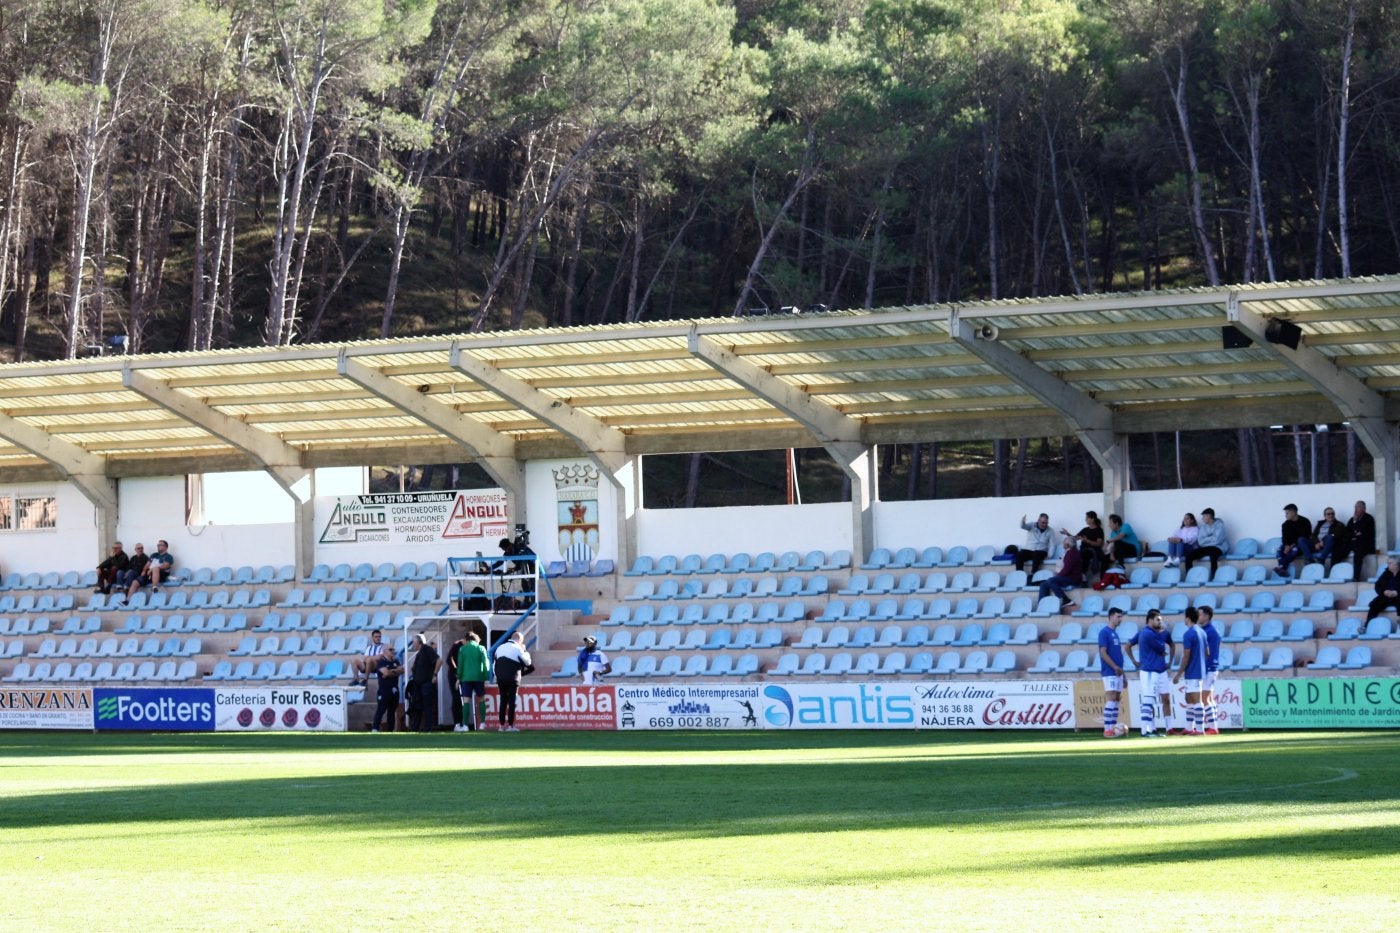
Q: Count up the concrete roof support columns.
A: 7